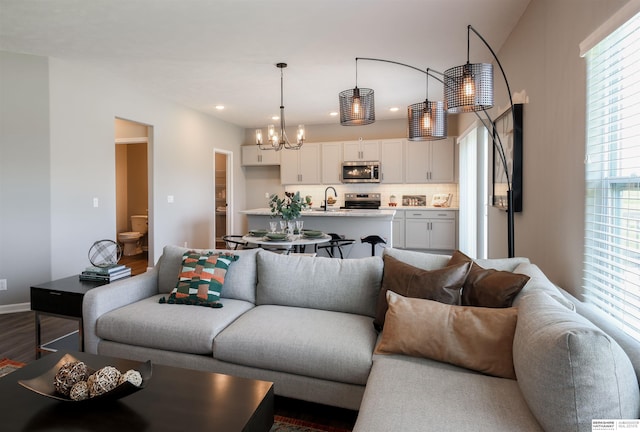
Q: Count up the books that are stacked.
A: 3